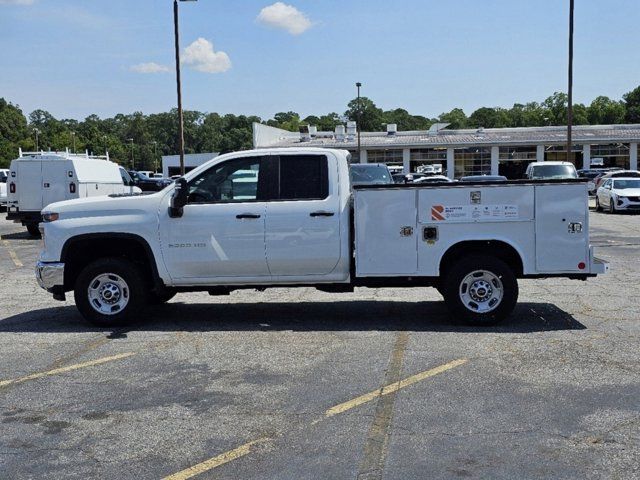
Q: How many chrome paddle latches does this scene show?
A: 3